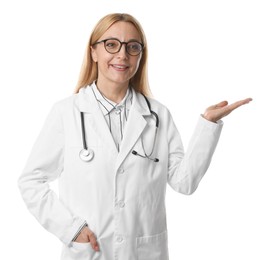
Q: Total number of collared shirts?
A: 1